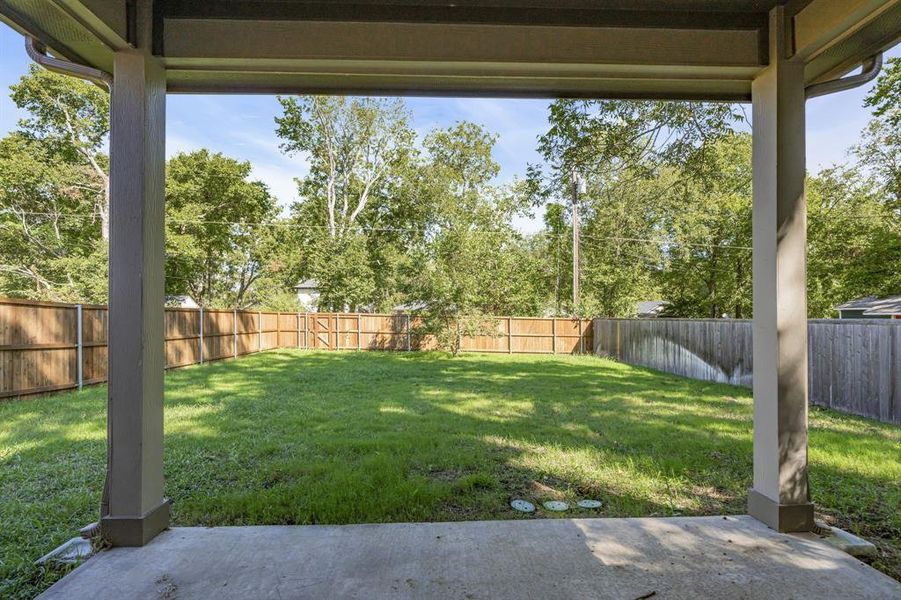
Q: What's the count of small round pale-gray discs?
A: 3